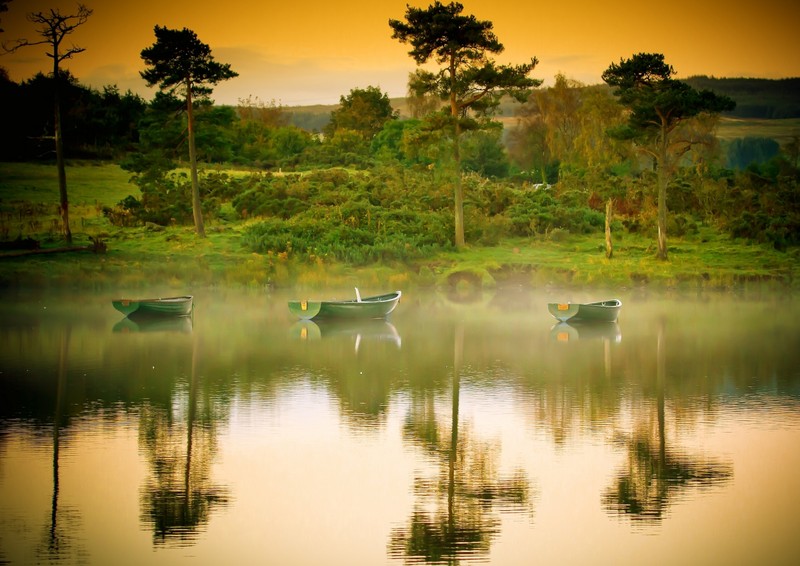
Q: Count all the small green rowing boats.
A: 3